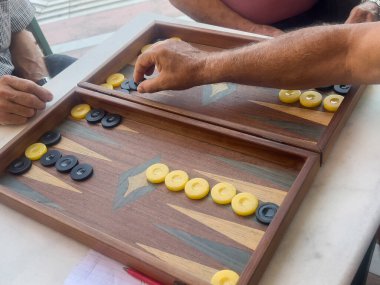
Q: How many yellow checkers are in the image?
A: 15